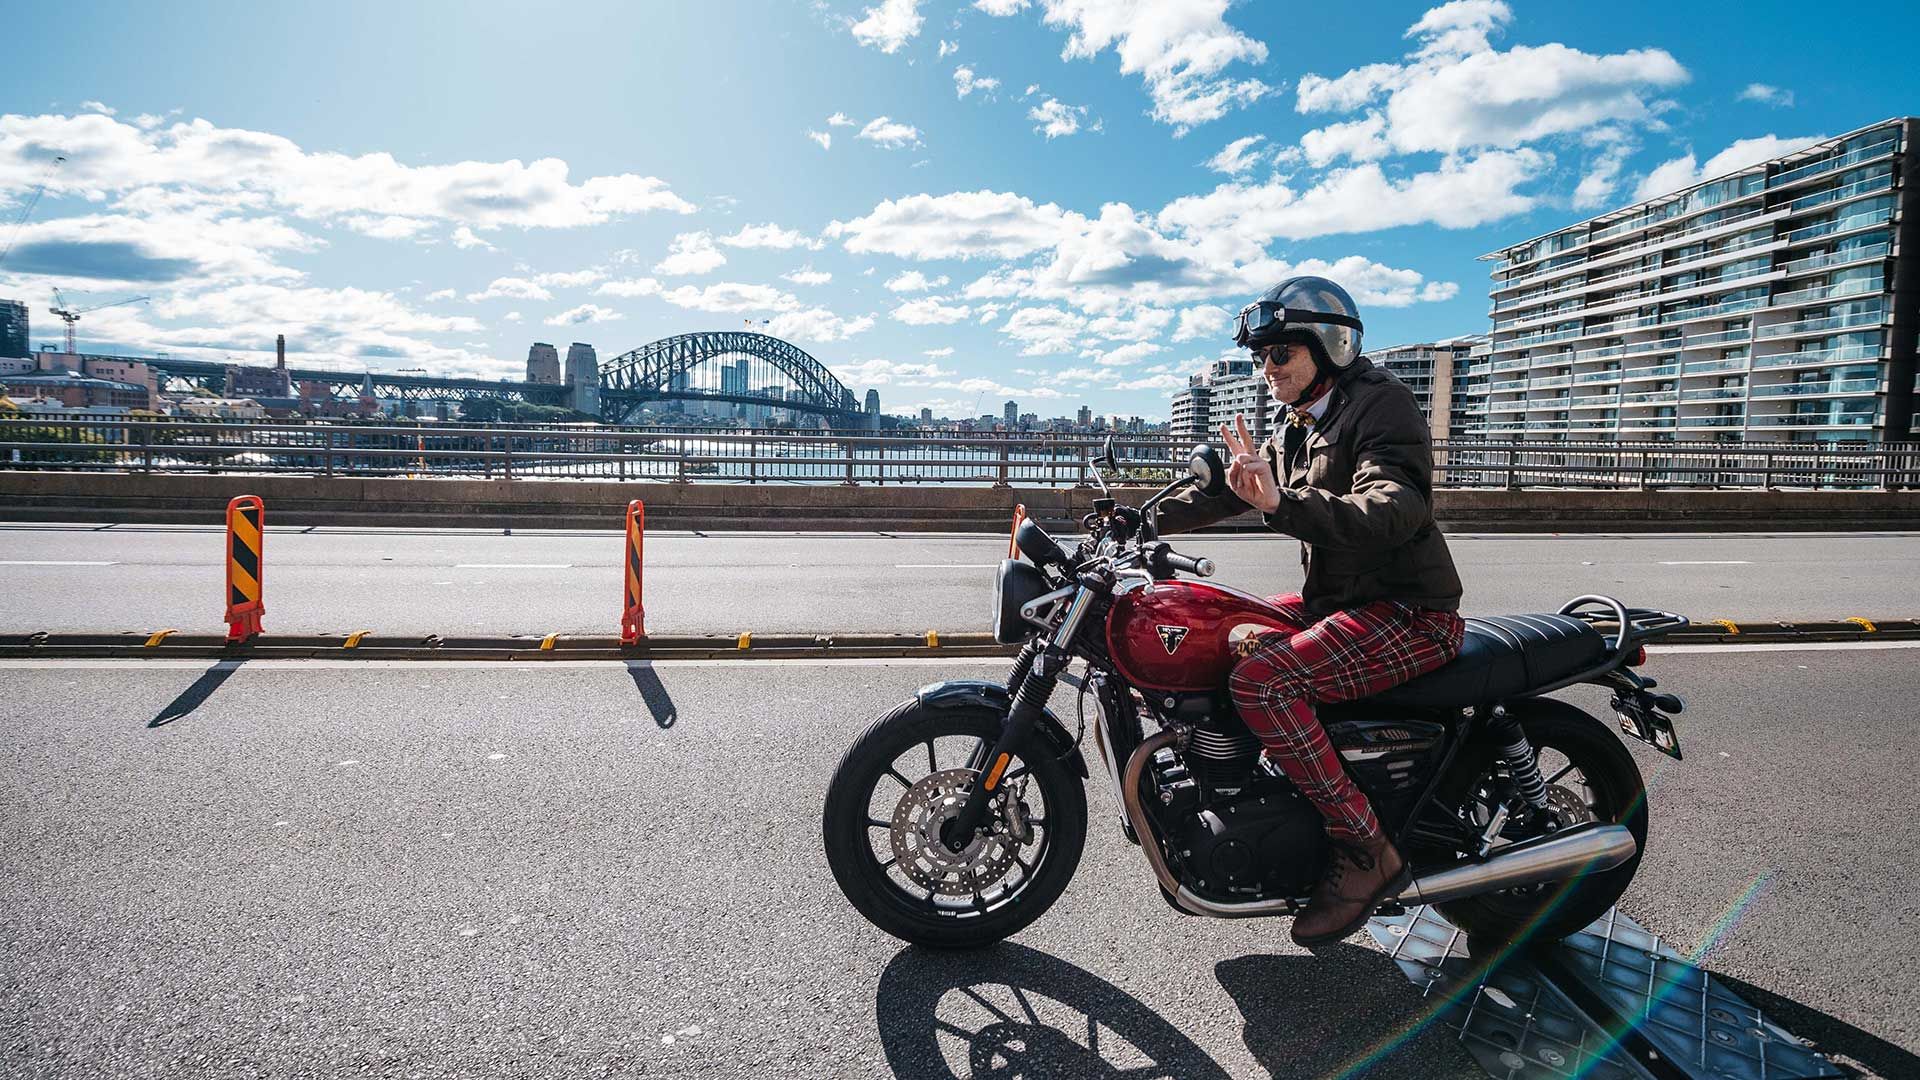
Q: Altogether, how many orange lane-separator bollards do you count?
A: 3